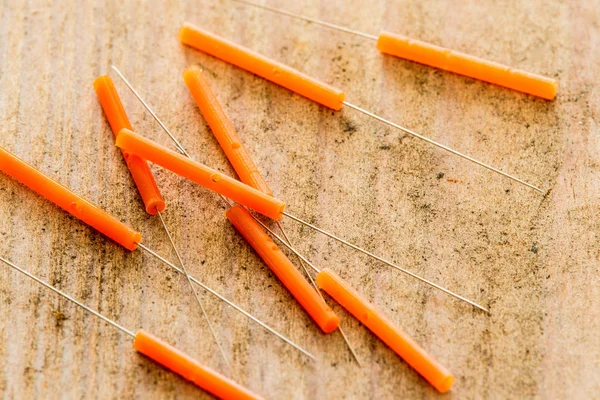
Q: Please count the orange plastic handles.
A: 9